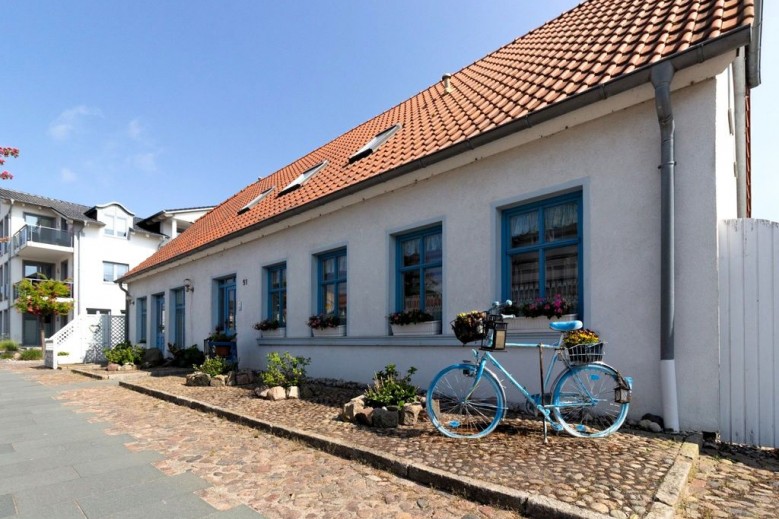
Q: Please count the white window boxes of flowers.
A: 4